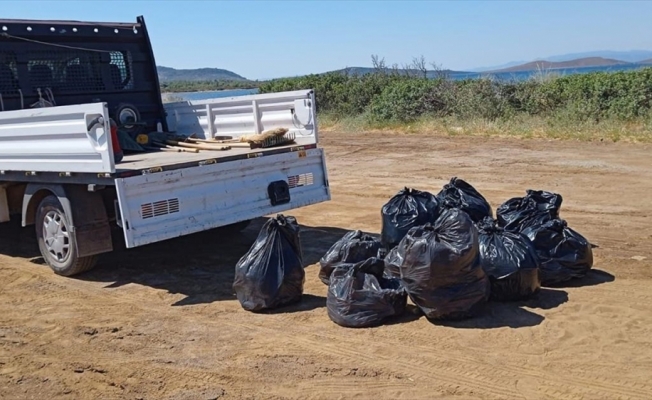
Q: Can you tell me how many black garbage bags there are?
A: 9